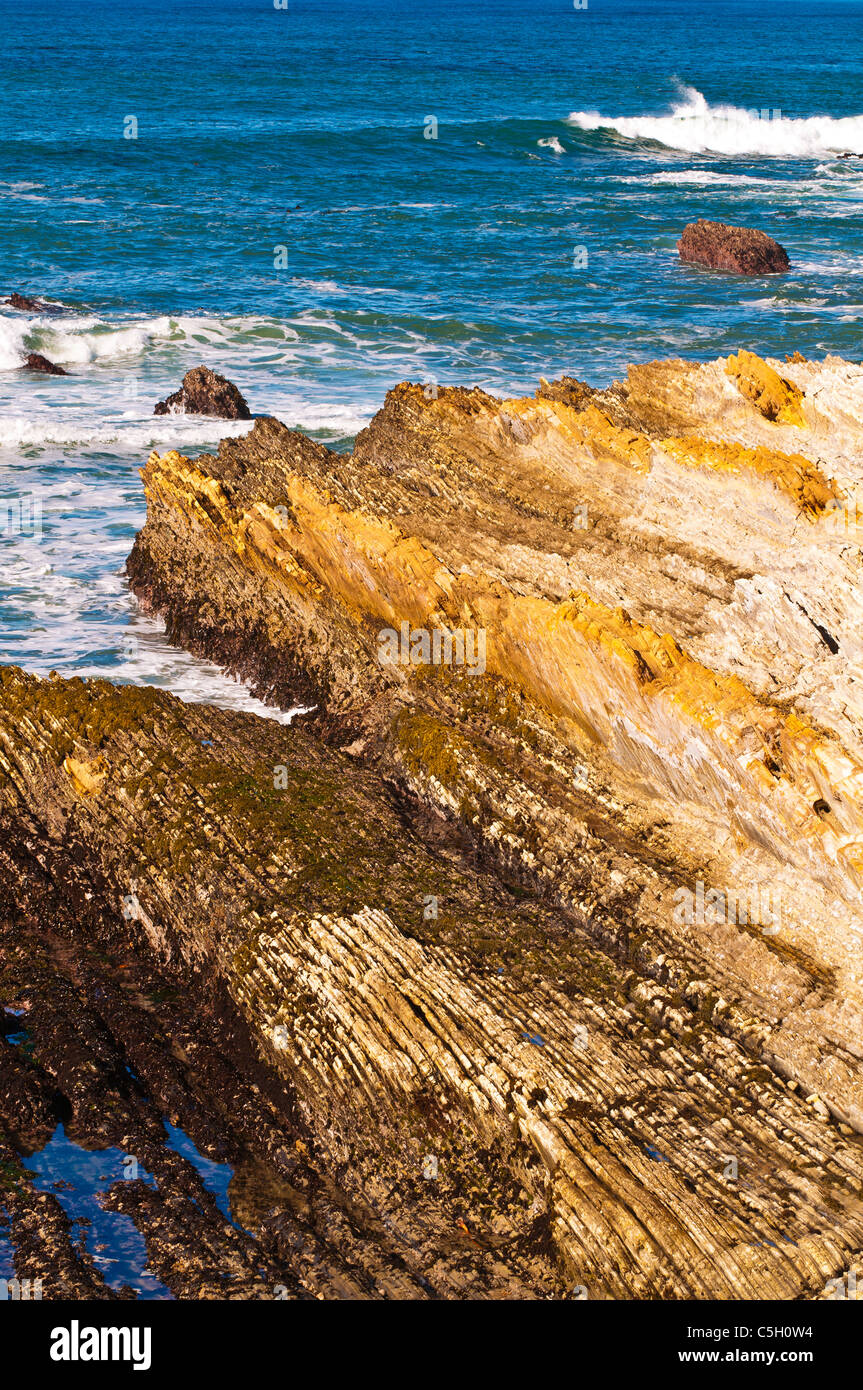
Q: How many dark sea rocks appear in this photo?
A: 4